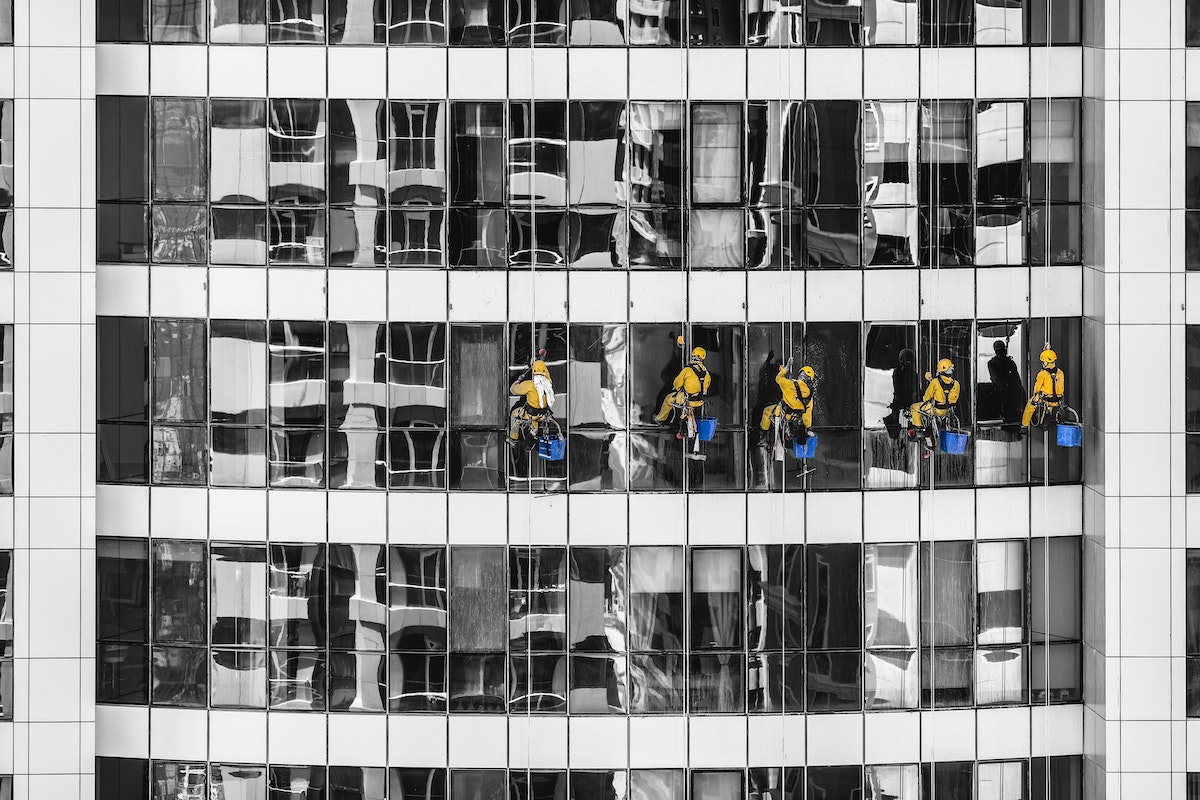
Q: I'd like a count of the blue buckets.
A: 5